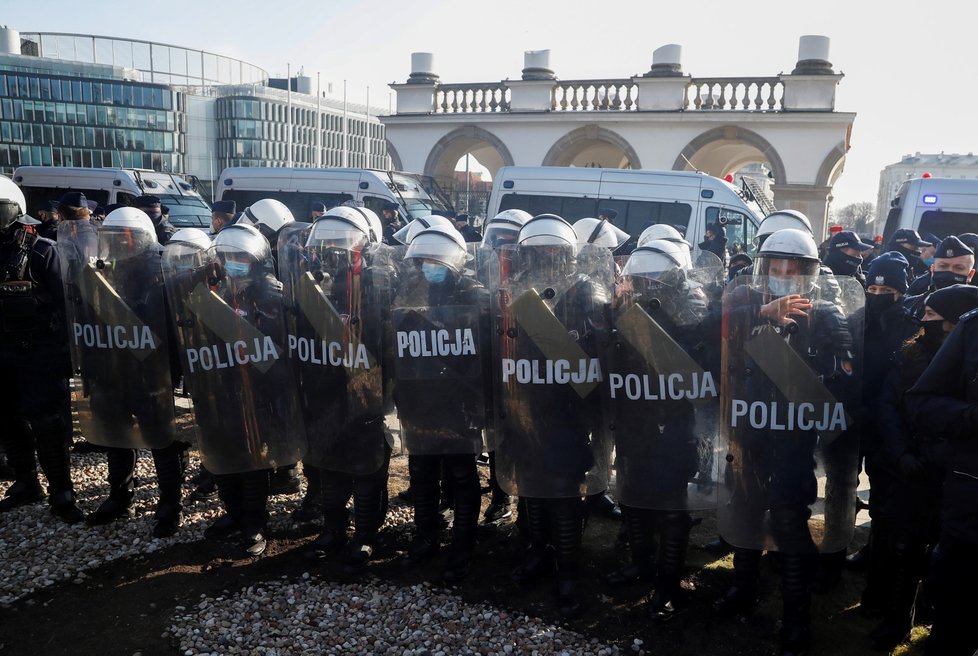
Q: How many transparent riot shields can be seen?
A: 7